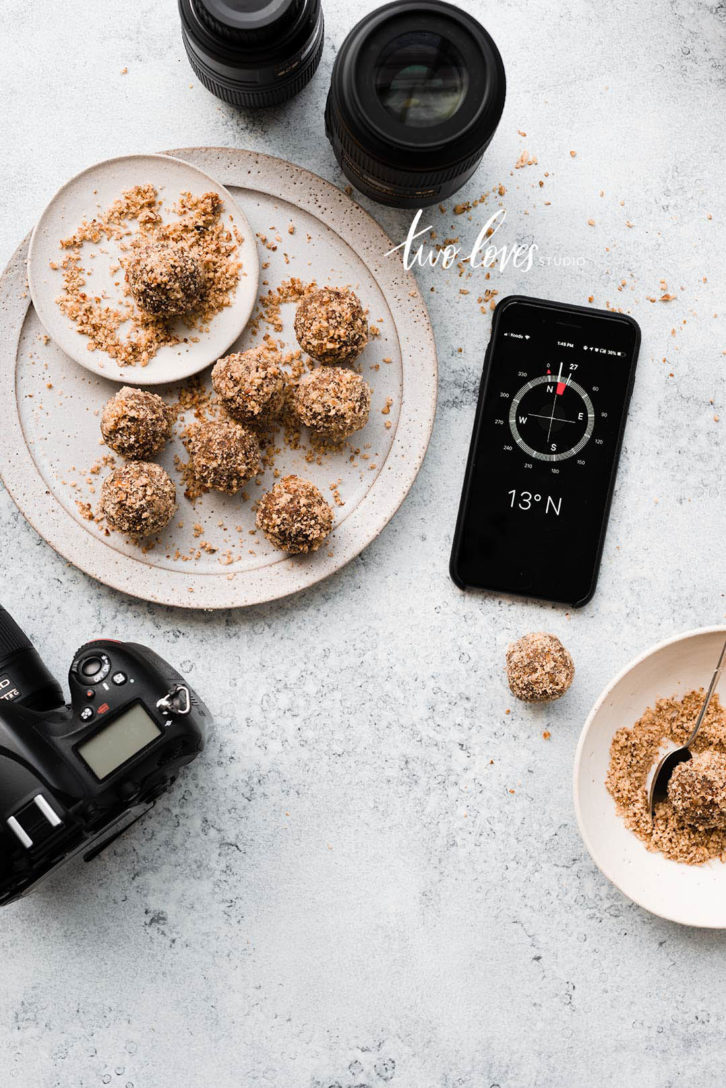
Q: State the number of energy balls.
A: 10